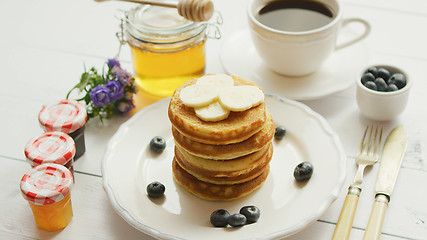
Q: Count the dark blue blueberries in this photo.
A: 14